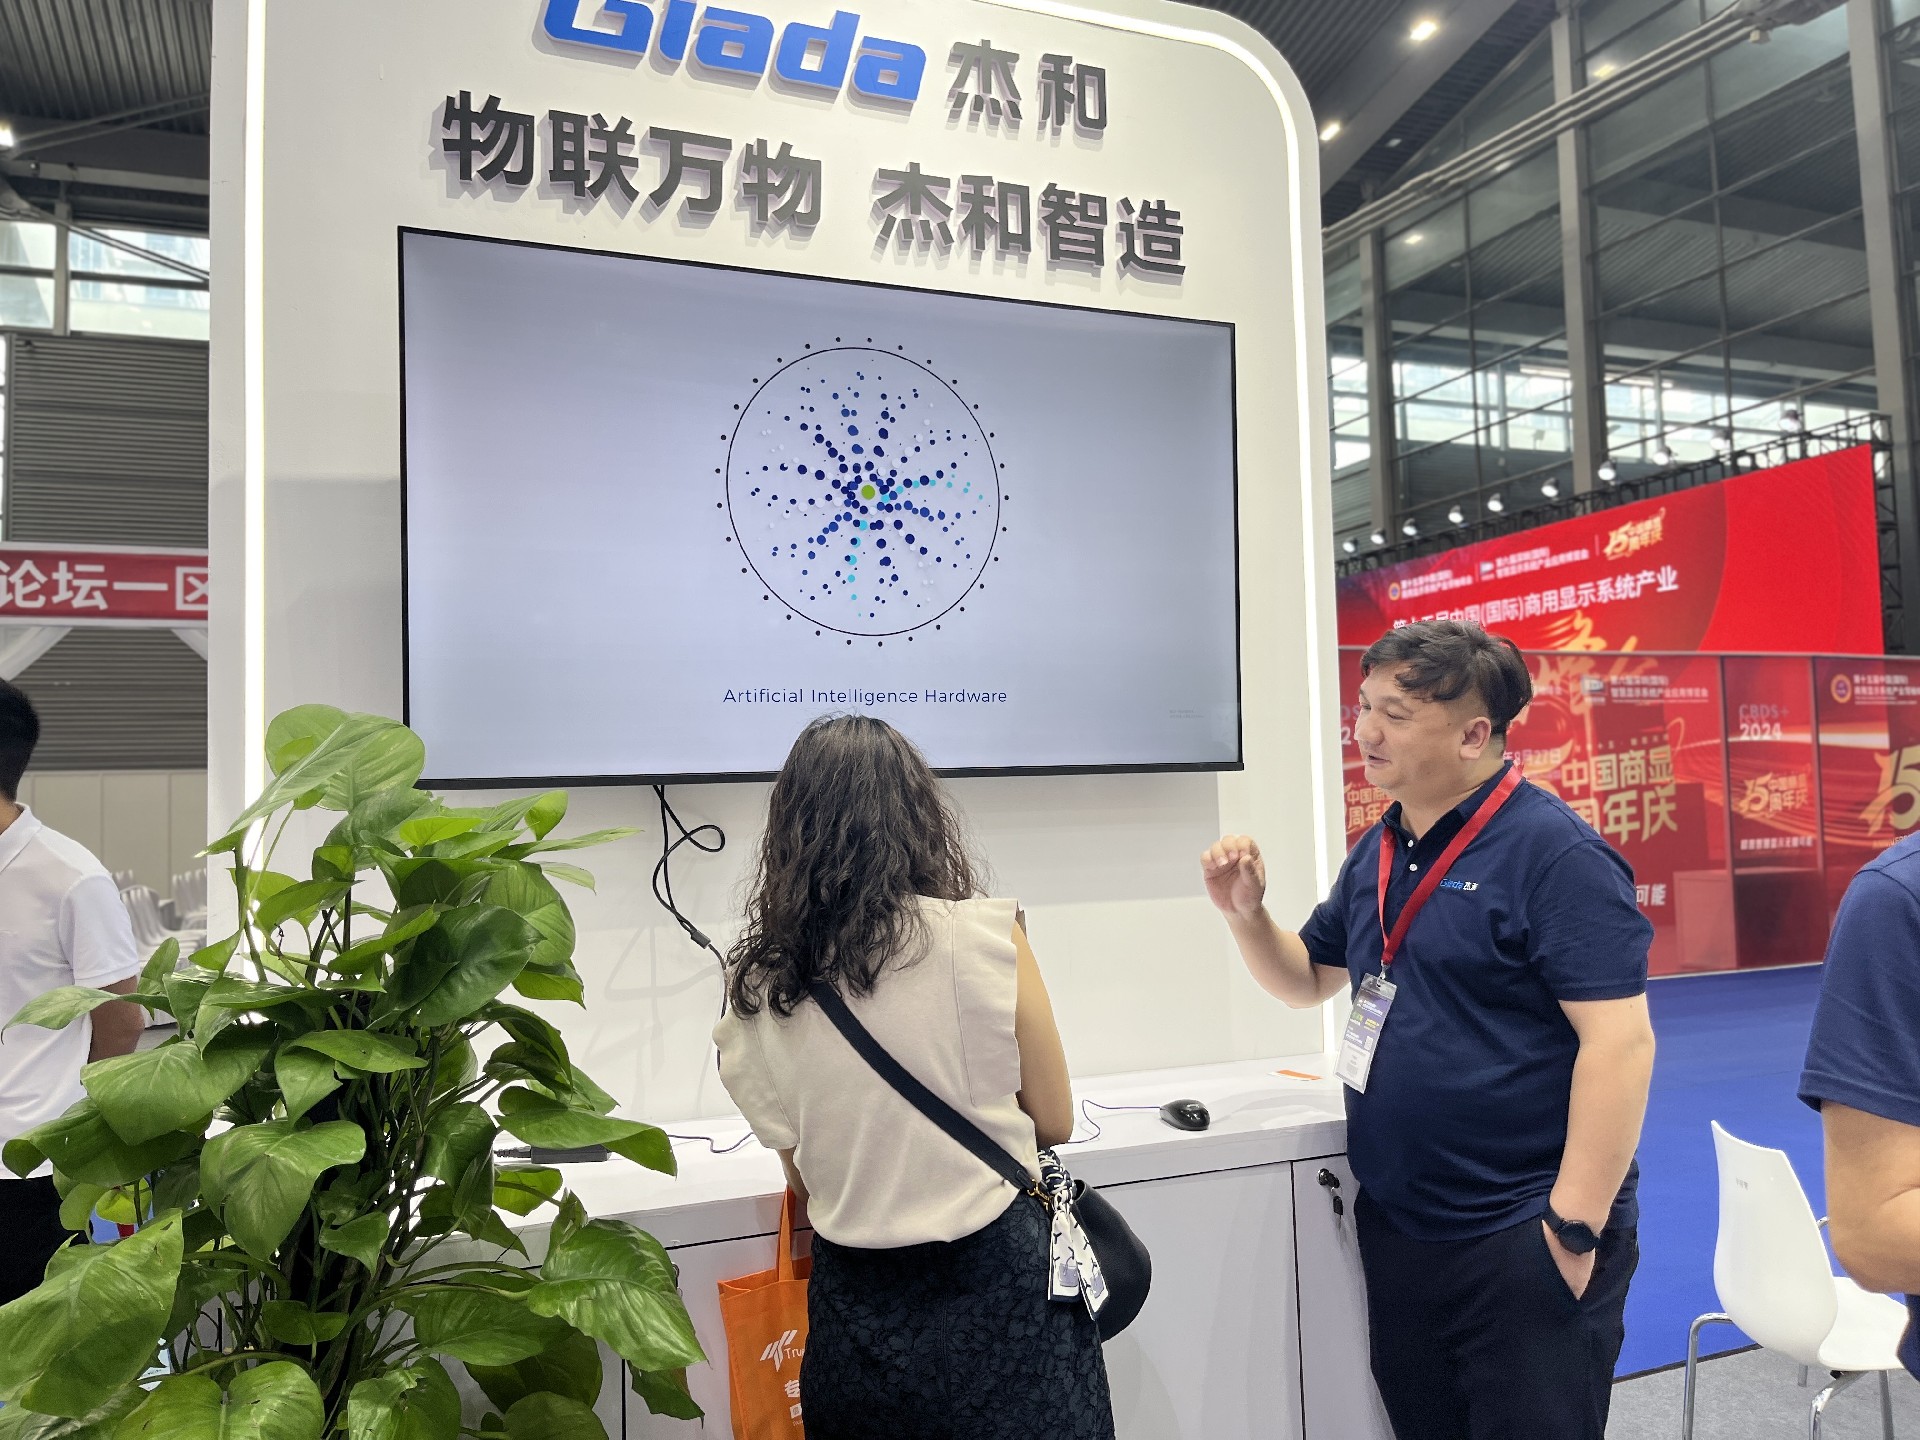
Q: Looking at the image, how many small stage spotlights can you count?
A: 10